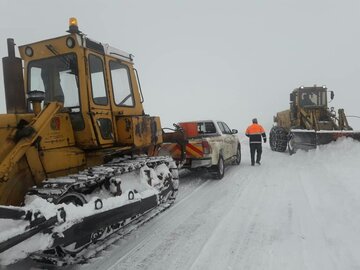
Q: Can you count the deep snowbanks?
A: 1